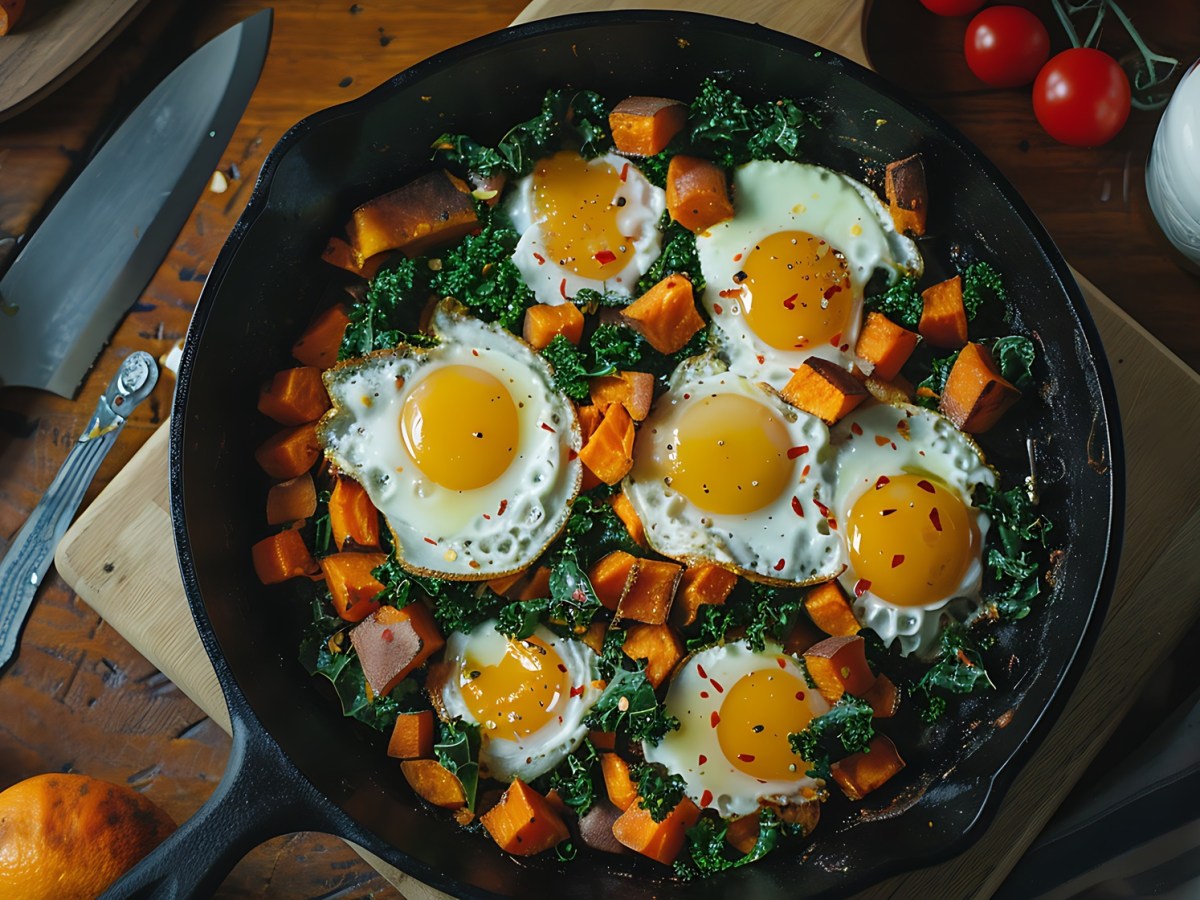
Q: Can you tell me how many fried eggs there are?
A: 7